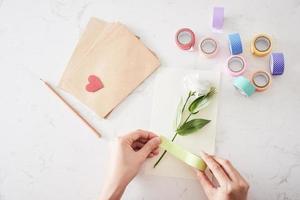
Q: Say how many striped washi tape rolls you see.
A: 0